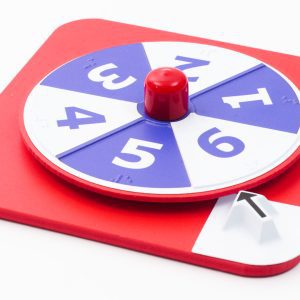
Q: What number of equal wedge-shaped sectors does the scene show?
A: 6